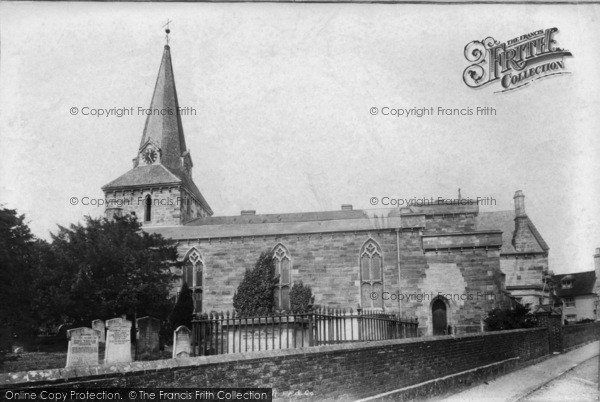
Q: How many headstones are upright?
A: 5